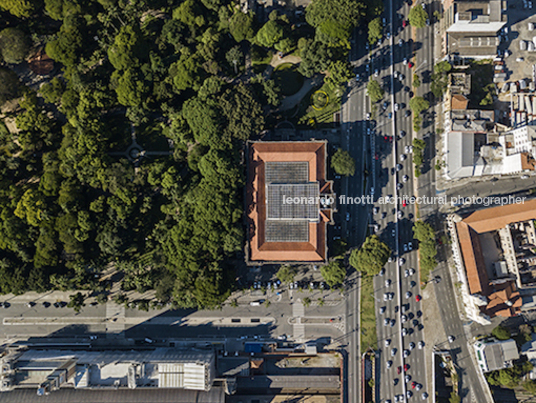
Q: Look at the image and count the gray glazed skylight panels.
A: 3